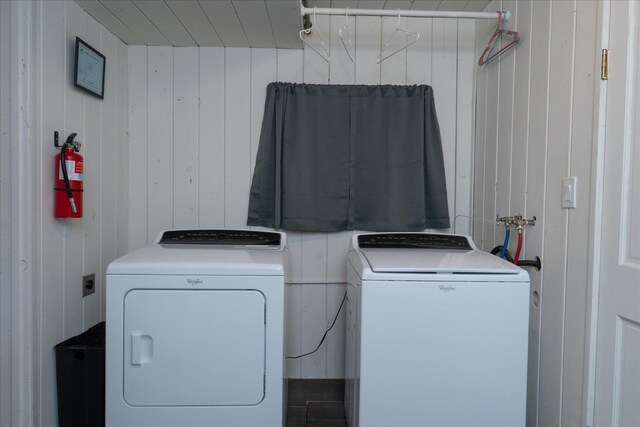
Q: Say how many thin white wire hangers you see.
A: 3